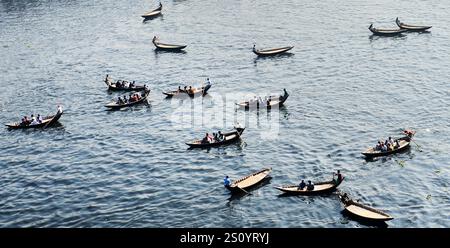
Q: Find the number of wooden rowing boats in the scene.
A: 15